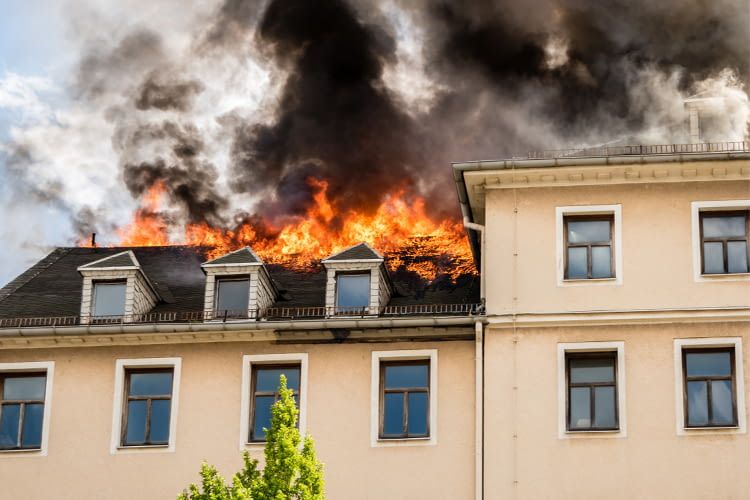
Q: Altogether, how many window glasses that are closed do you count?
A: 11